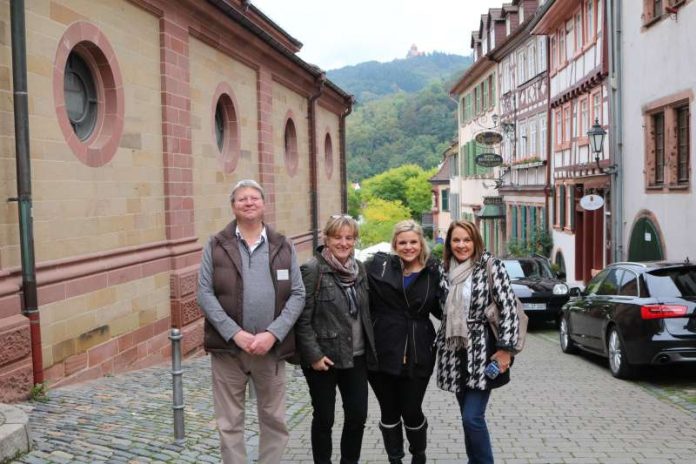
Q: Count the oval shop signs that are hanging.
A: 3